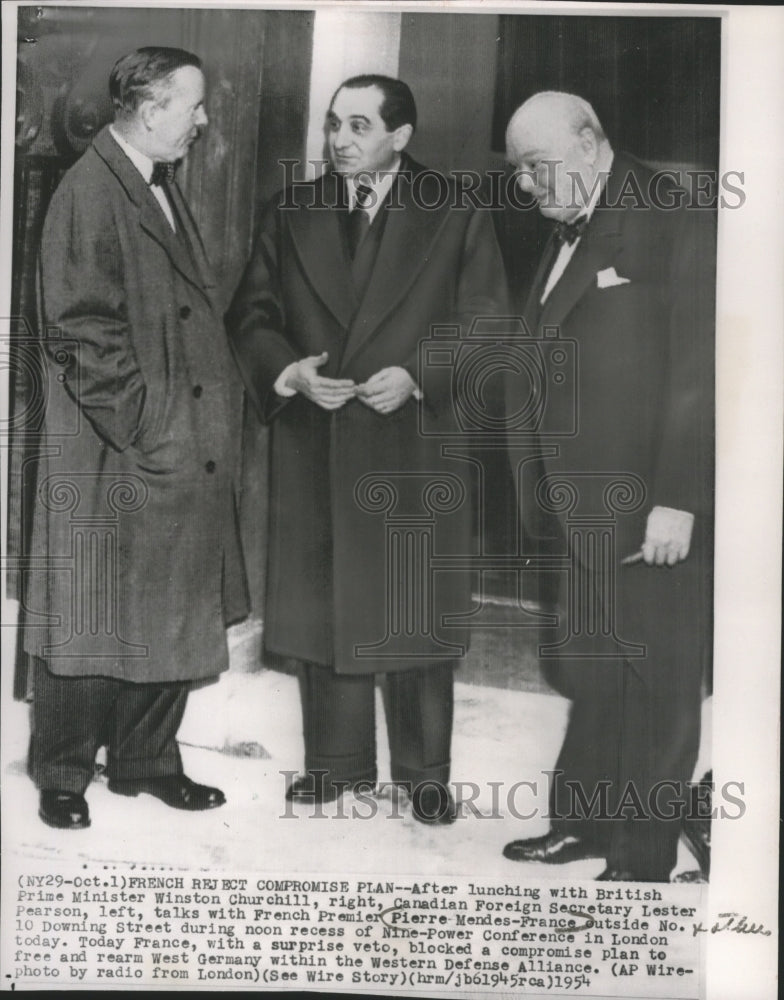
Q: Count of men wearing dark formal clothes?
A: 3